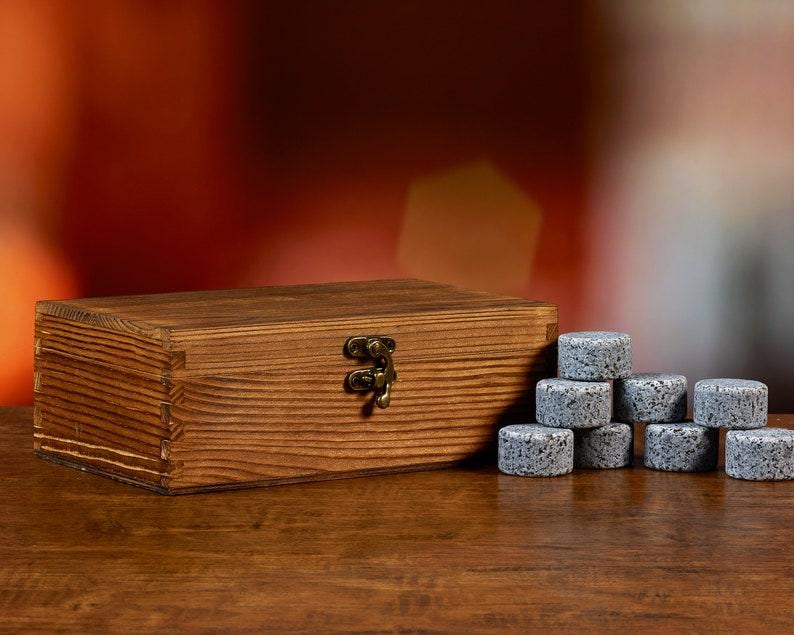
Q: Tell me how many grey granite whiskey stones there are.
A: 8